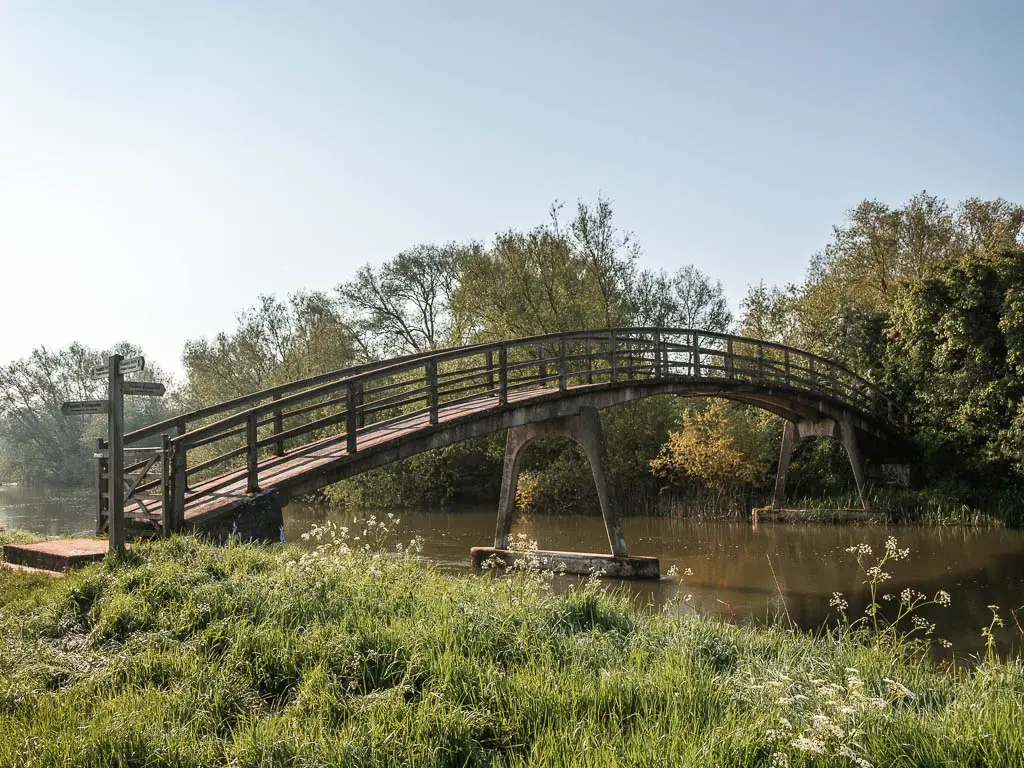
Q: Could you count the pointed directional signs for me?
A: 4